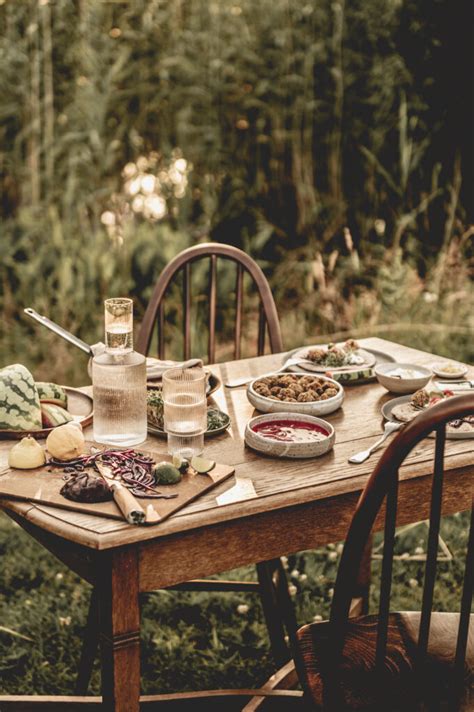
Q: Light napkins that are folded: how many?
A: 1